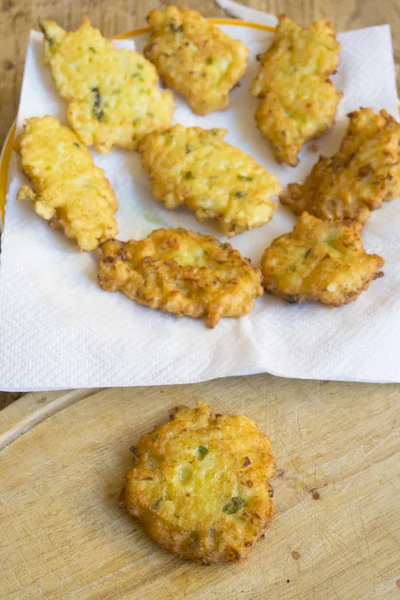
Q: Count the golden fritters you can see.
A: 9